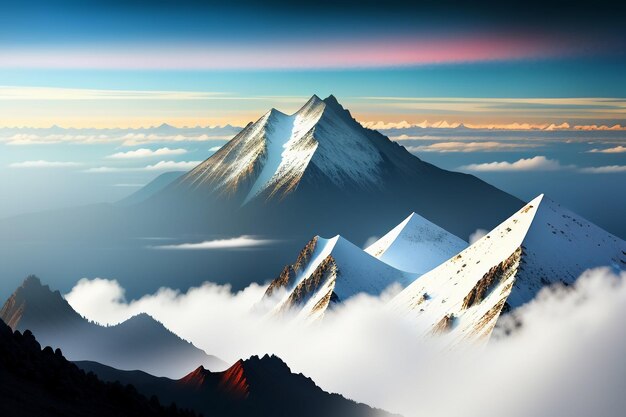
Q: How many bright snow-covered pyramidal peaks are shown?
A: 3